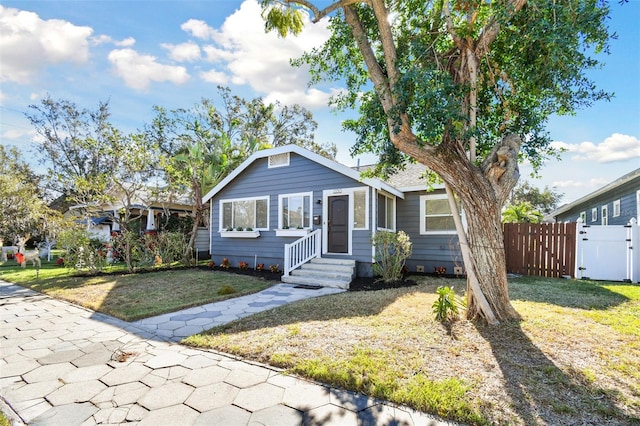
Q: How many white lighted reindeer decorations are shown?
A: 2